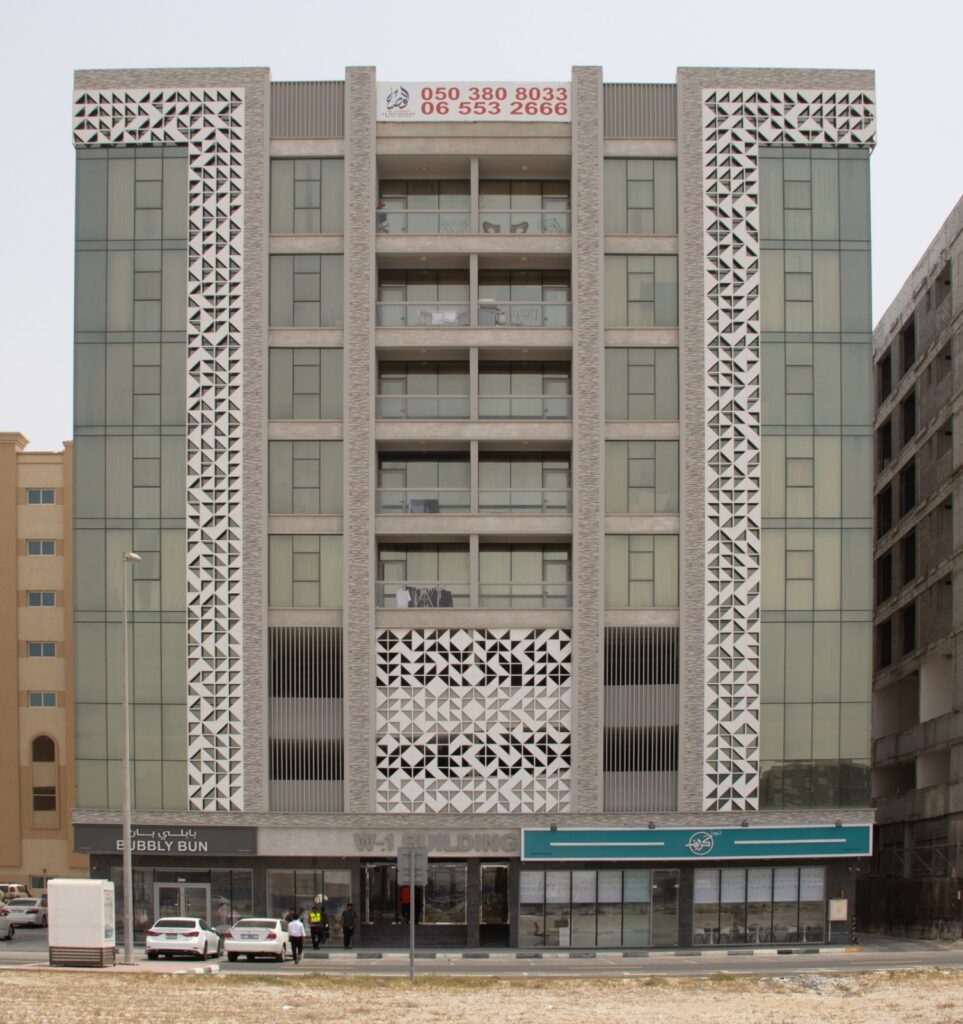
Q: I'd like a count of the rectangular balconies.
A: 10